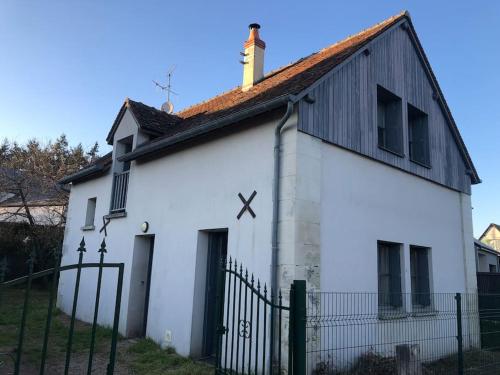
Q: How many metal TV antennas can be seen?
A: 1